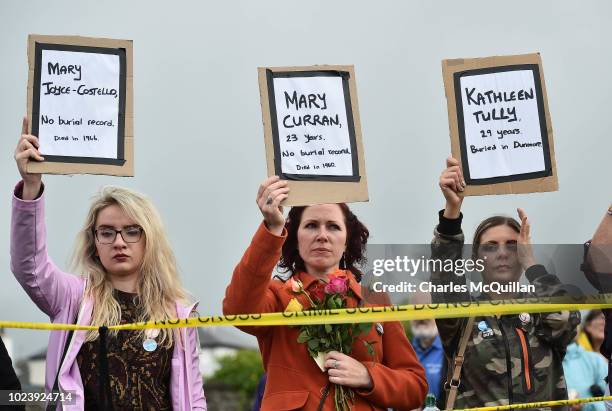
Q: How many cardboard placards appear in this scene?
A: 3